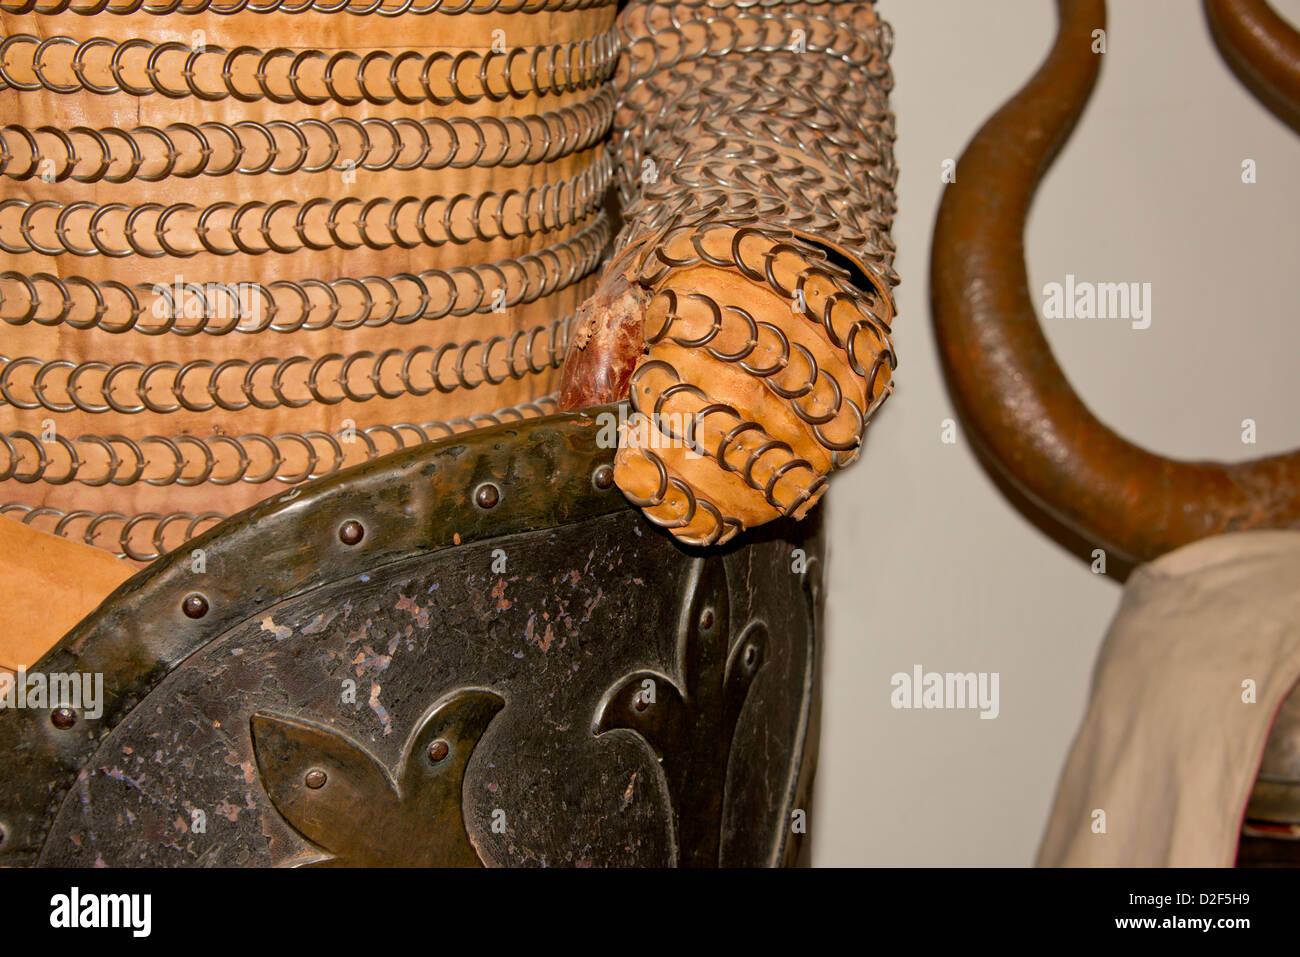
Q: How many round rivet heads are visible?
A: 11